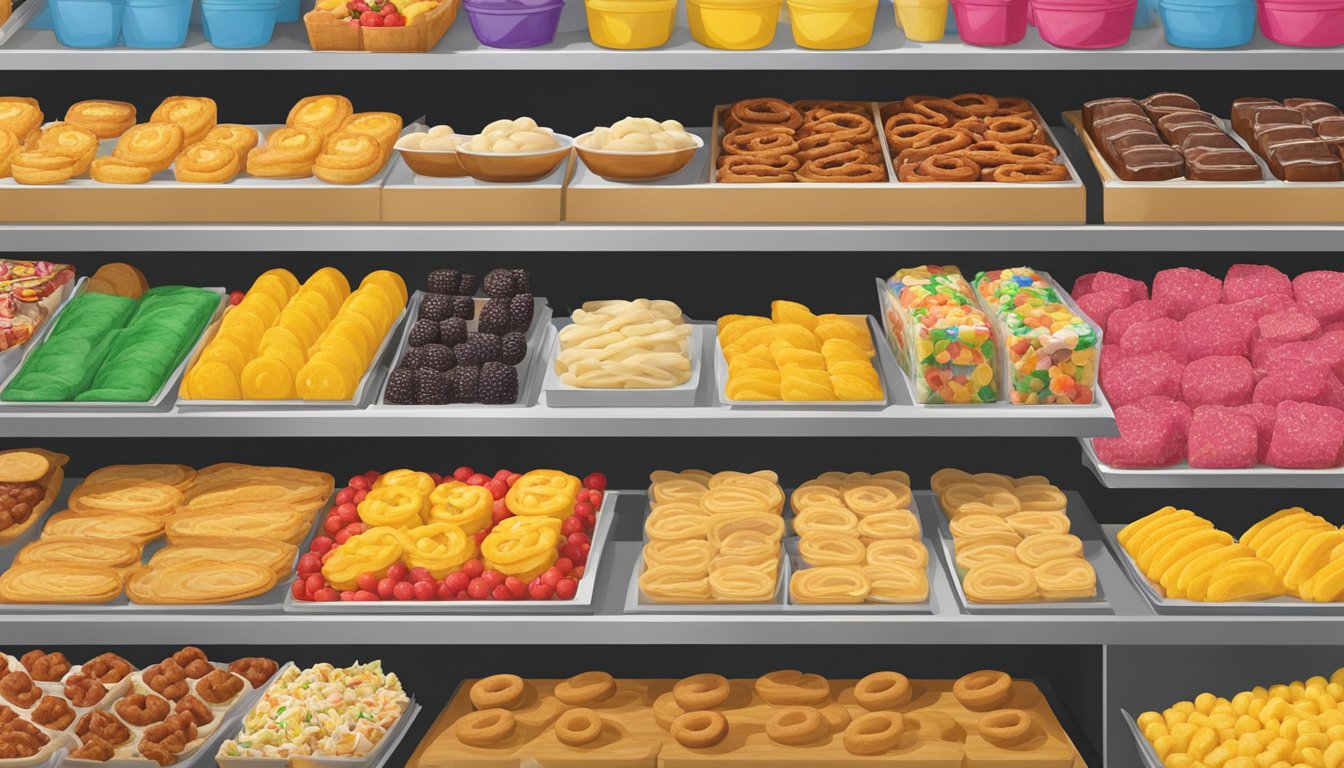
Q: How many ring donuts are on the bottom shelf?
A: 12